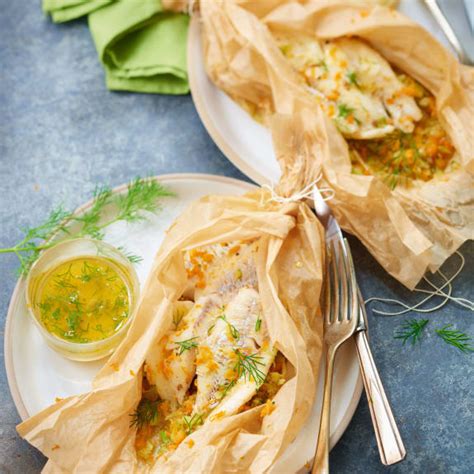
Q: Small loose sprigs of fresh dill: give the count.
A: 2